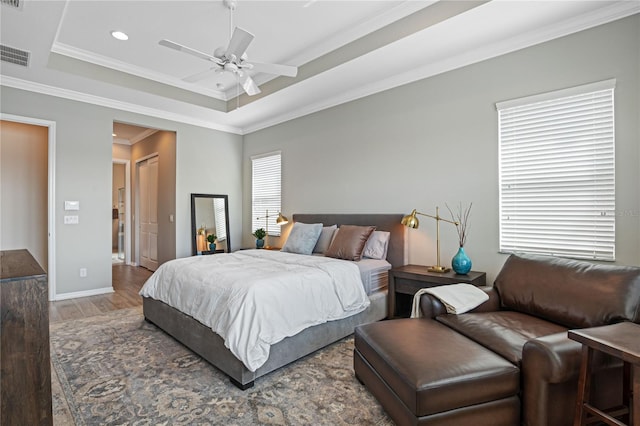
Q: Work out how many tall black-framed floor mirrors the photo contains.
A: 1